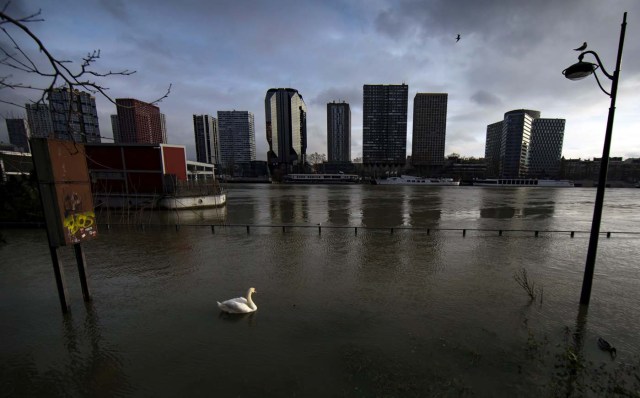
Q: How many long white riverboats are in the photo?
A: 3